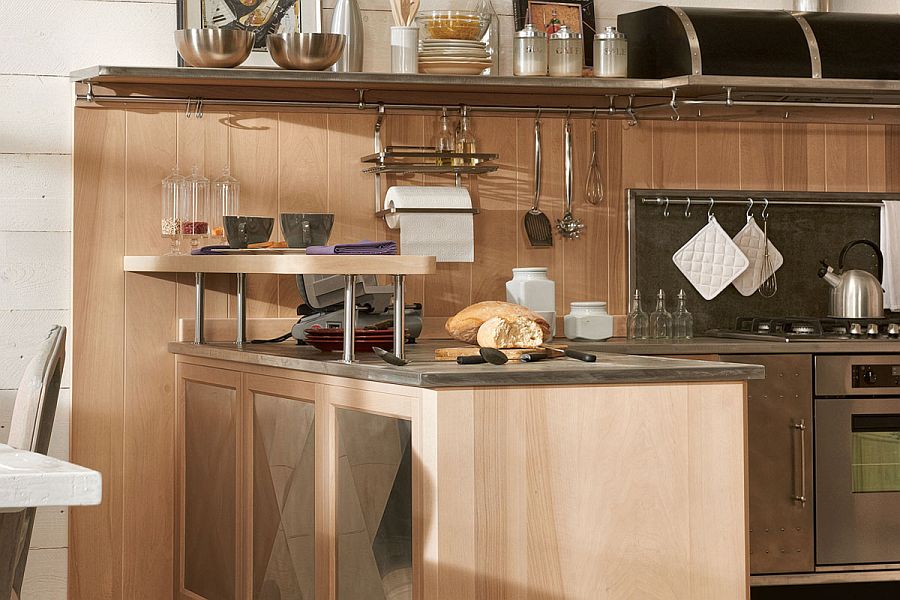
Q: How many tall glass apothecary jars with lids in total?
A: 3